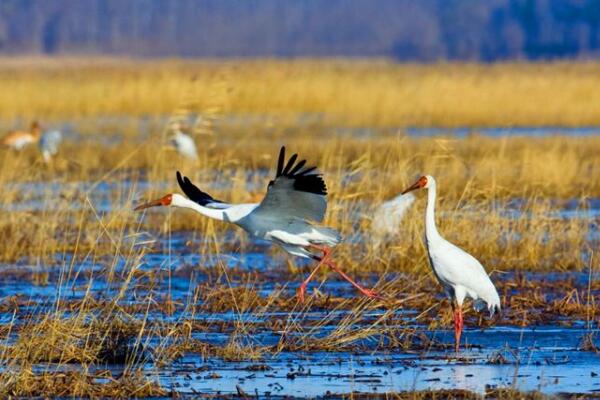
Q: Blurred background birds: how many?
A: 4